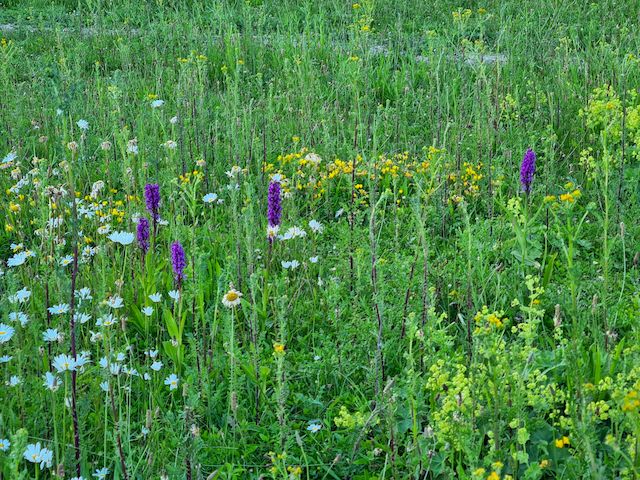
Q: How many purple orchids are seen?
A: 5